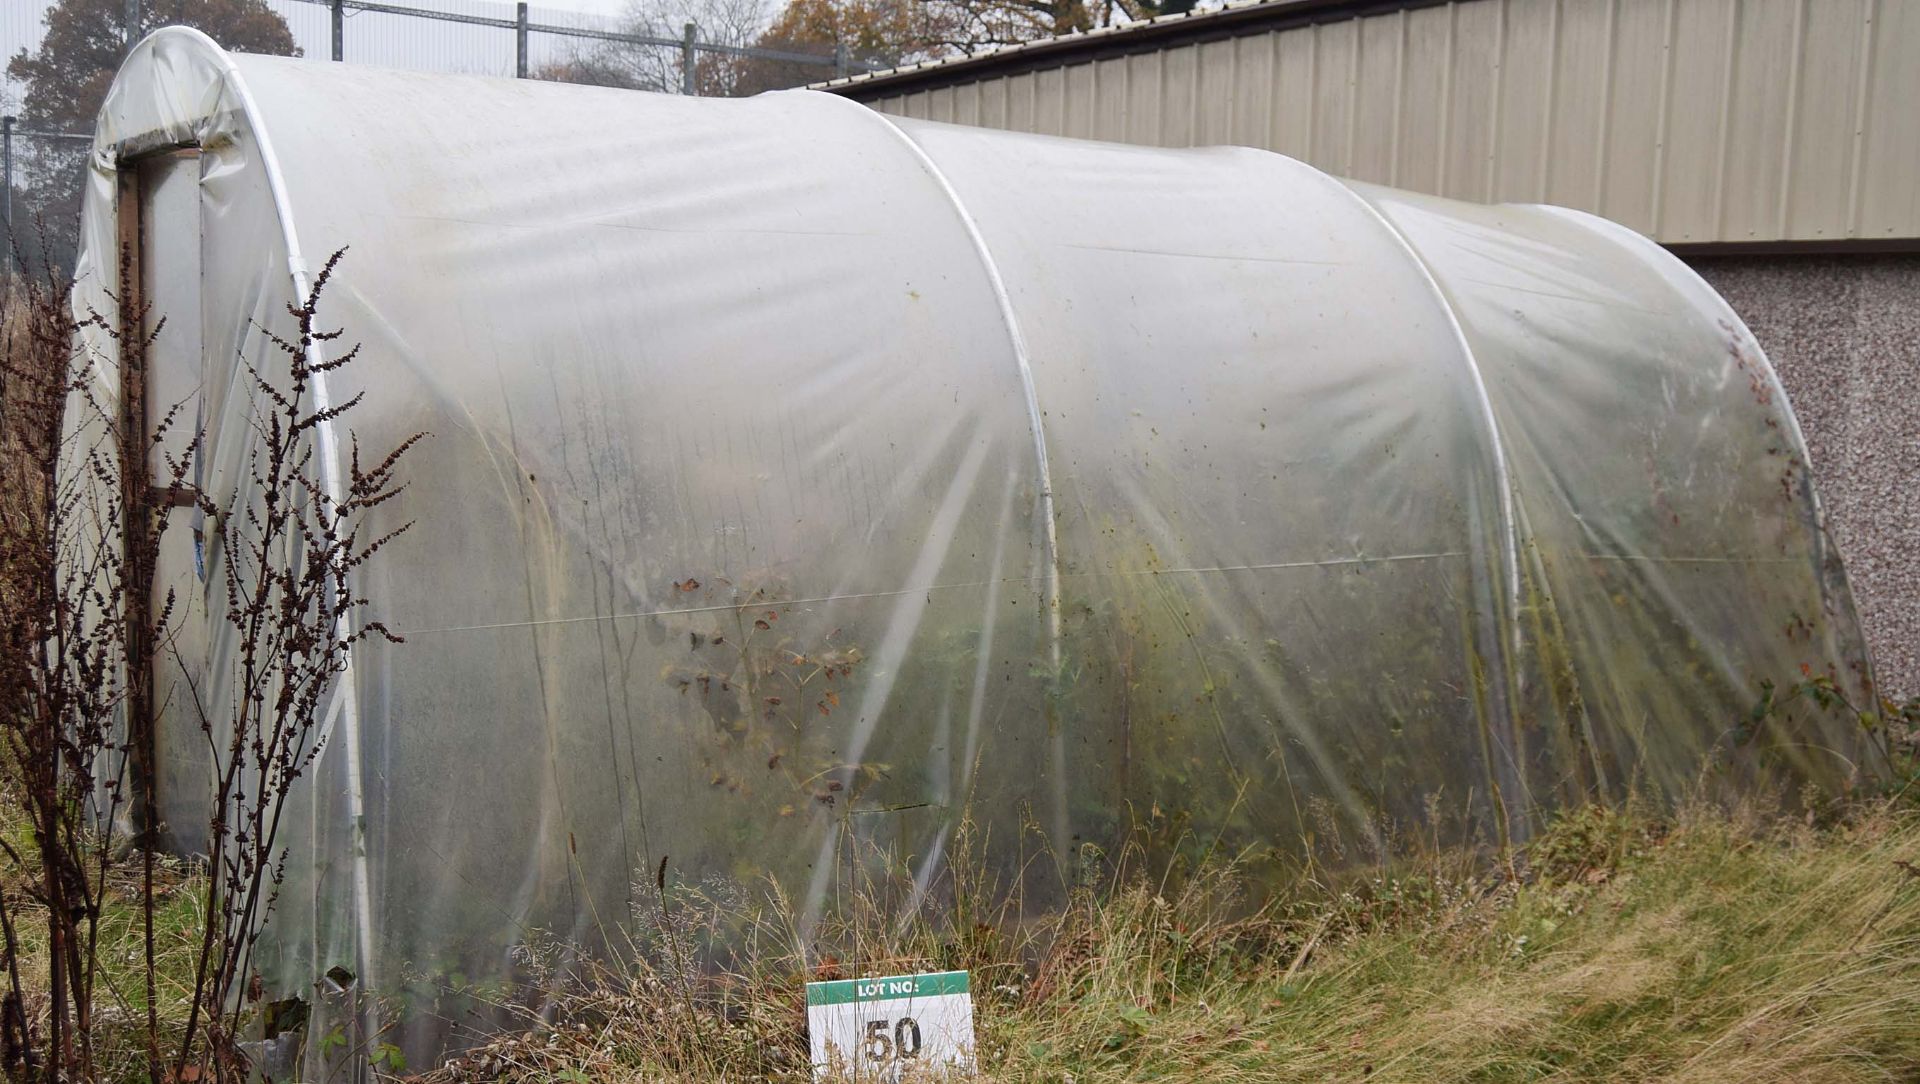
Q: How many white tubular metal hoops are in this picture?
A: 4